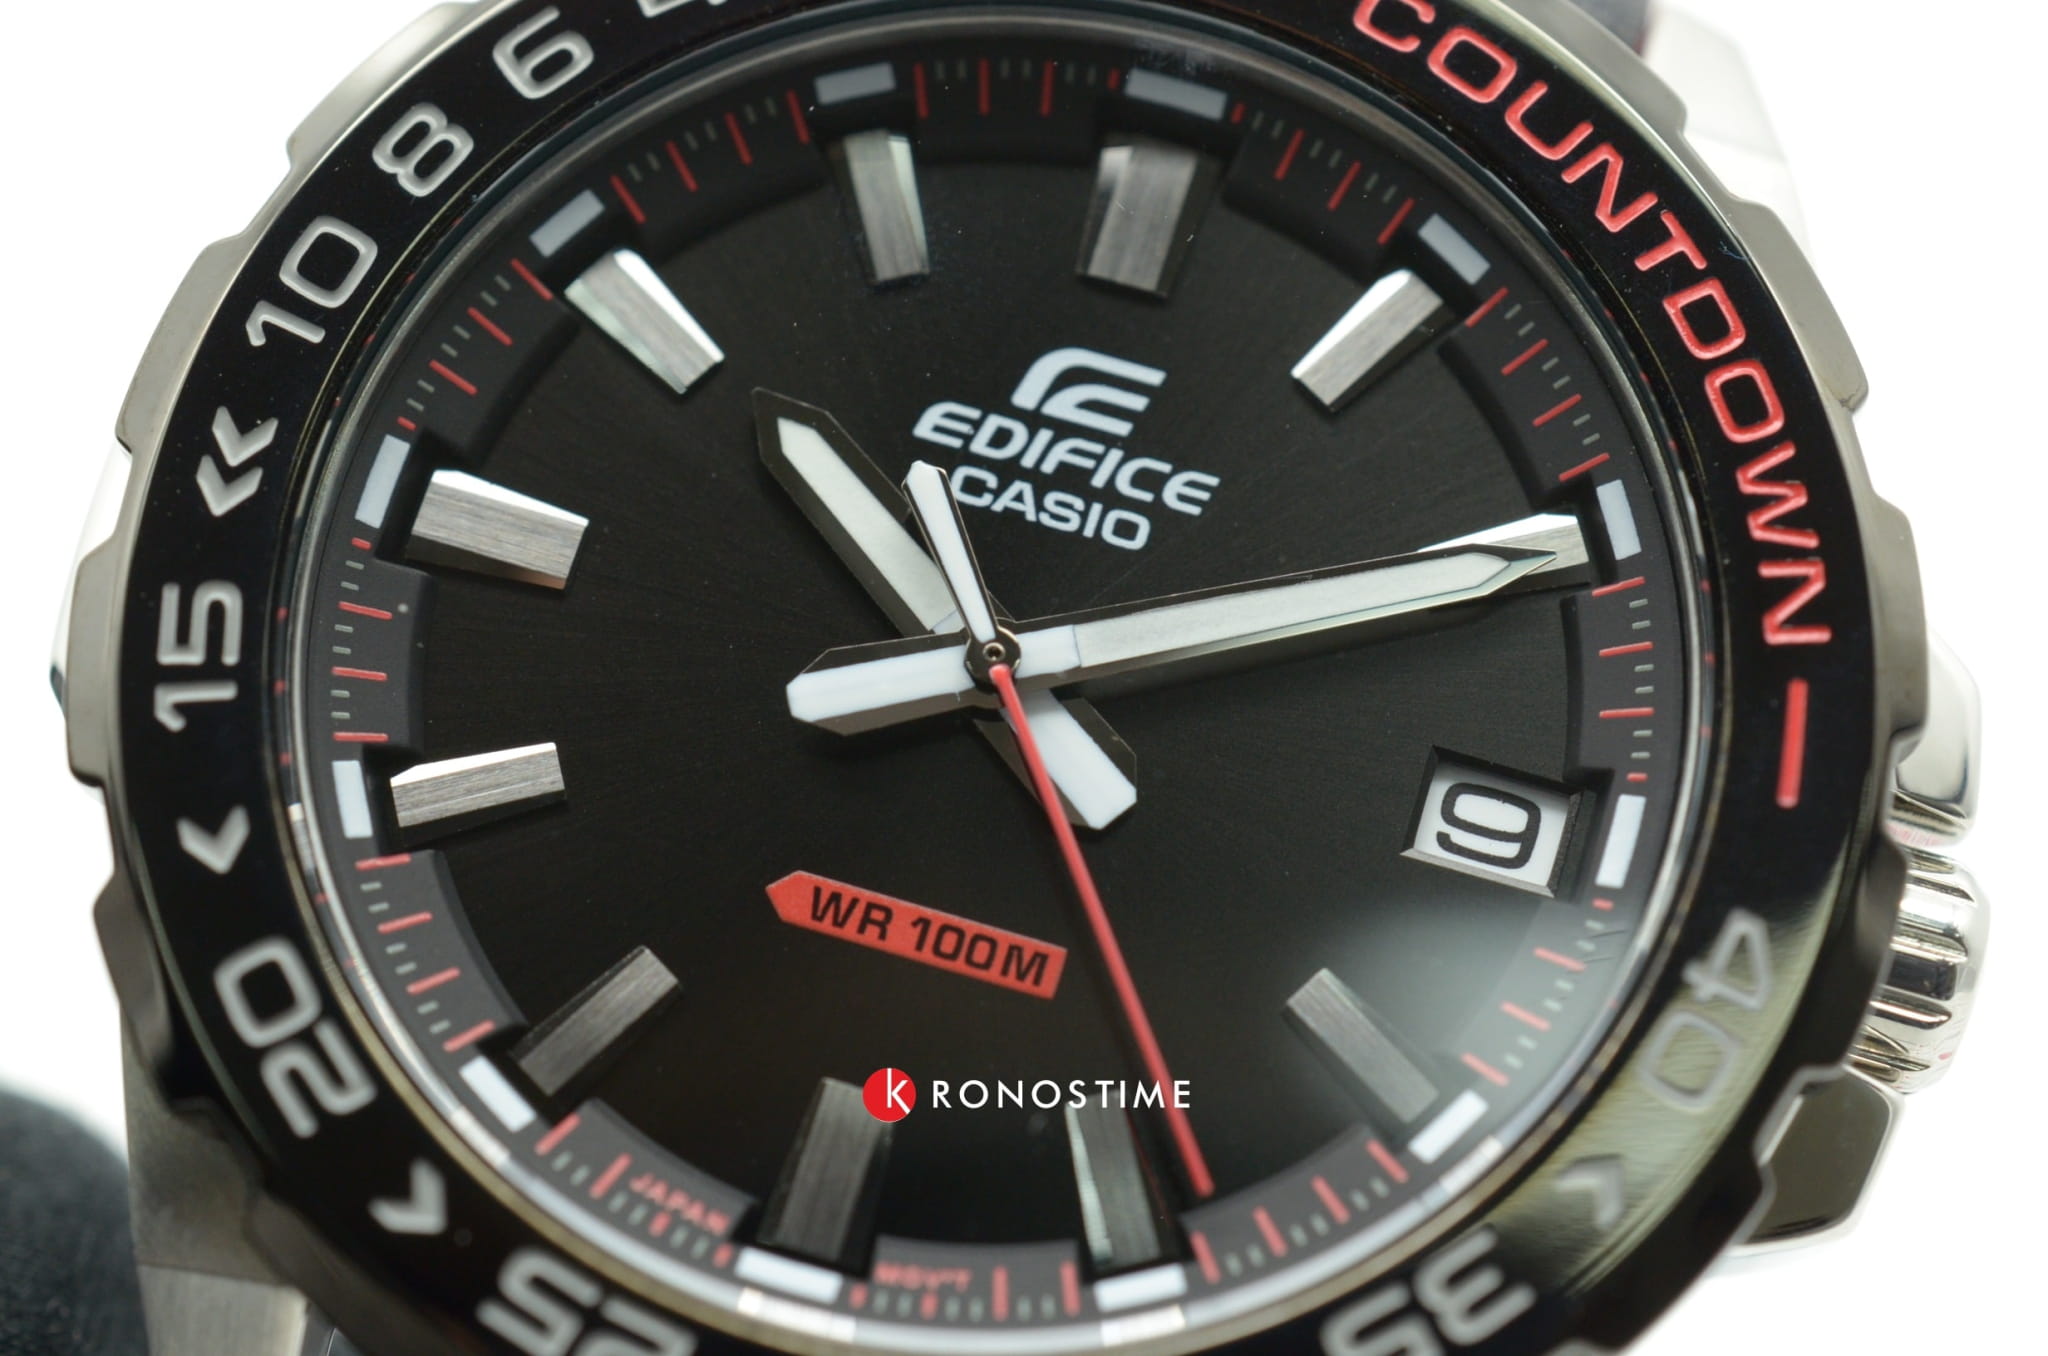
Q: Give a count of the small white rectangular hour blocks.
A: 12